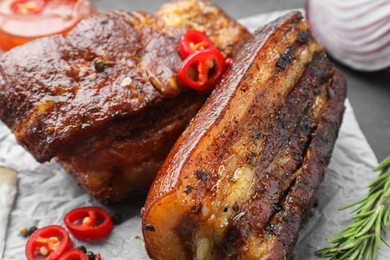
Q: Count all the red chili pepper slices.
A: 5